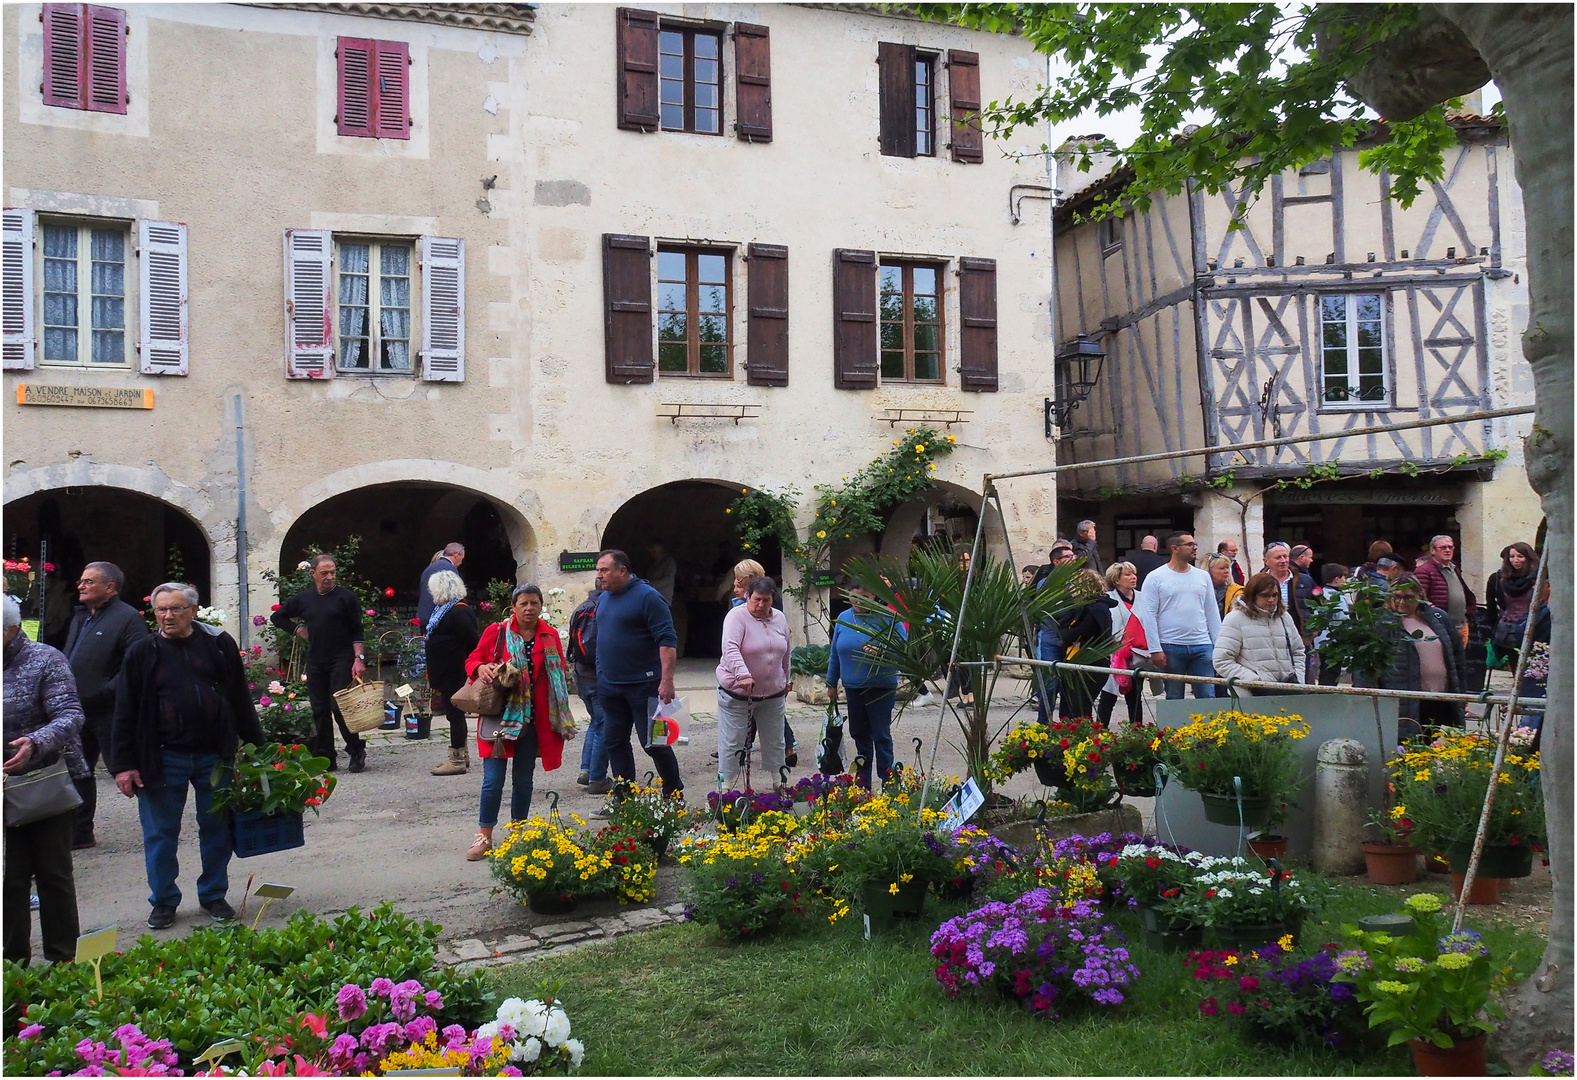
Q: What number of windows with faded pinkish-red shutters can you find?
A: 2